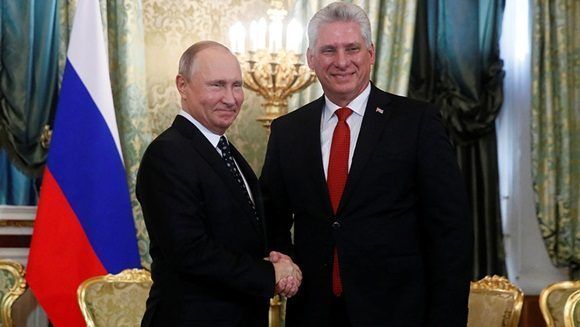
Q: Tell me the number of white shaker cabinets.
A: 0